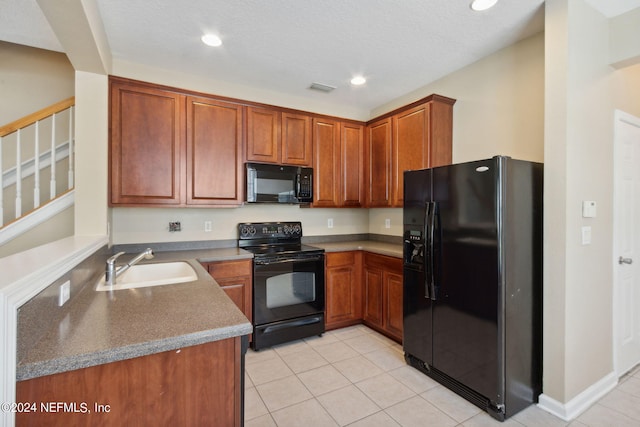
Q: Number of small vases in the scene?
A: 0